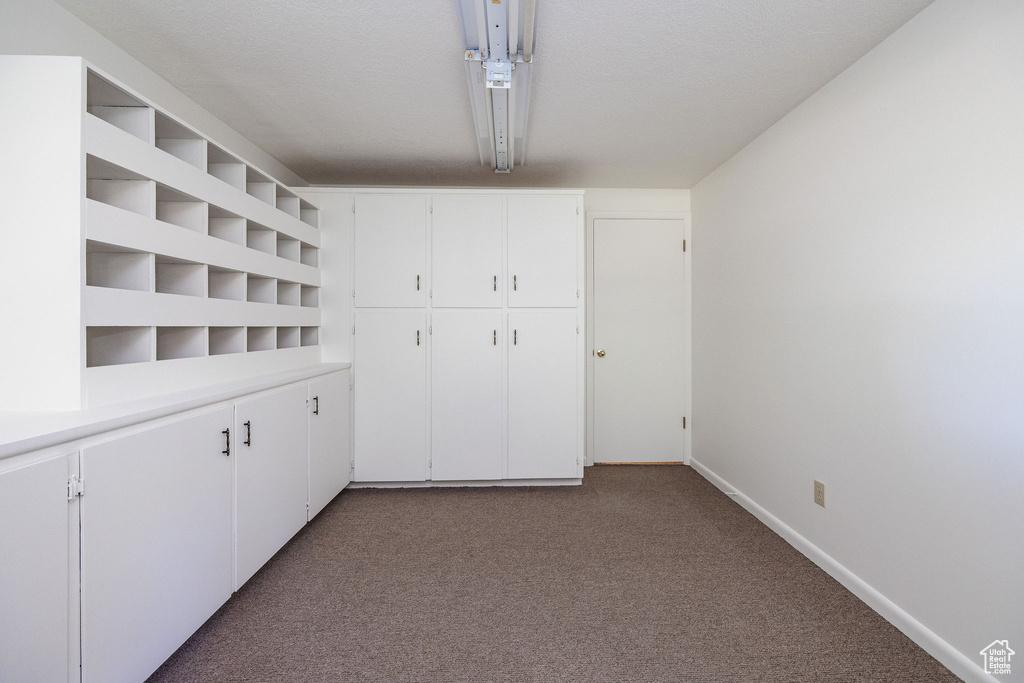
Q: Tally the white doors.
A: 11